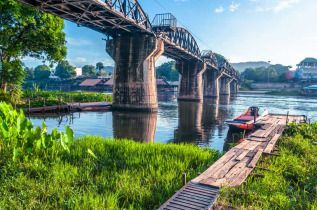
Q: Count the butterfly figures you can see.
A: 0